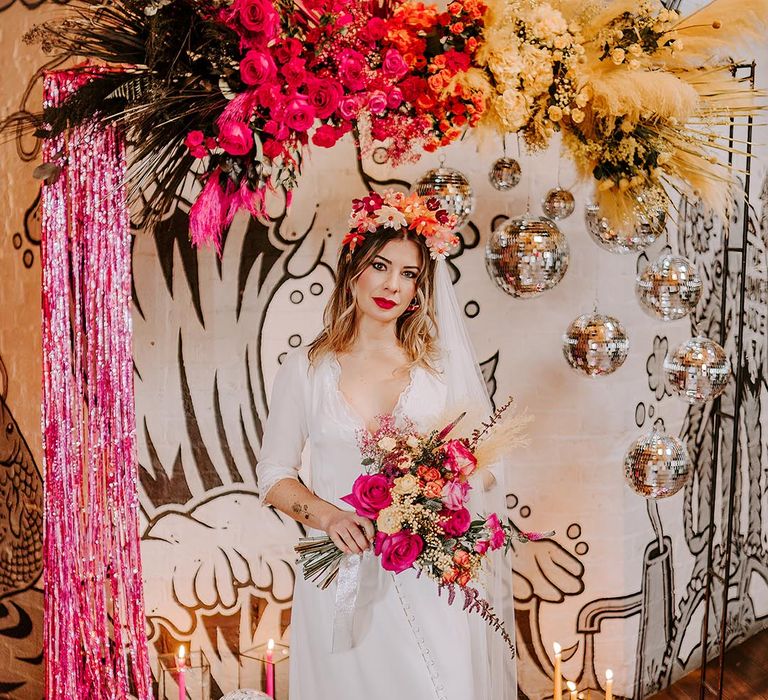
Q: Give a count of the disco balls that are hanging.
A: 9